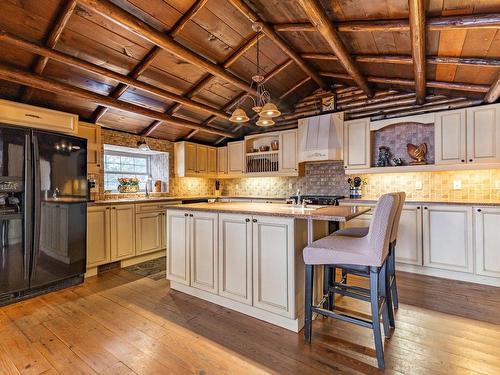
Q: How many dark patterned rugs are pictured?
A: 1